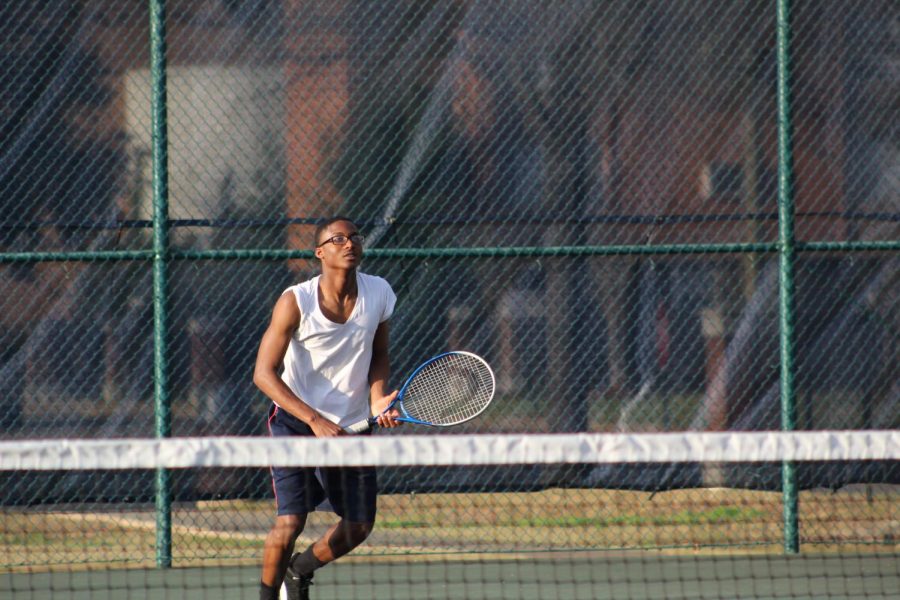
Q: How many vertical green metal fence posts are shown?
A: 2